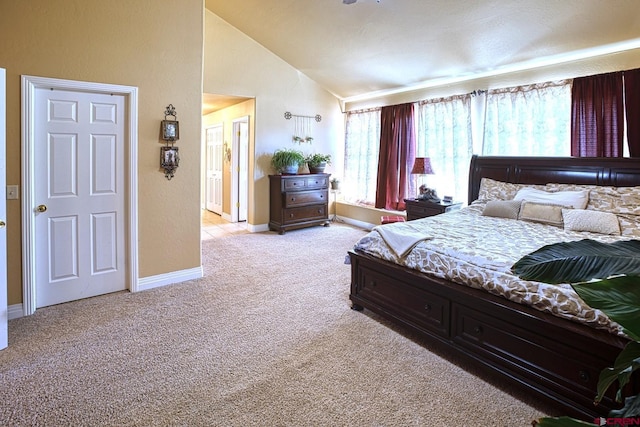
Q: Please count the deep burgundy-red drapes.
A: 3